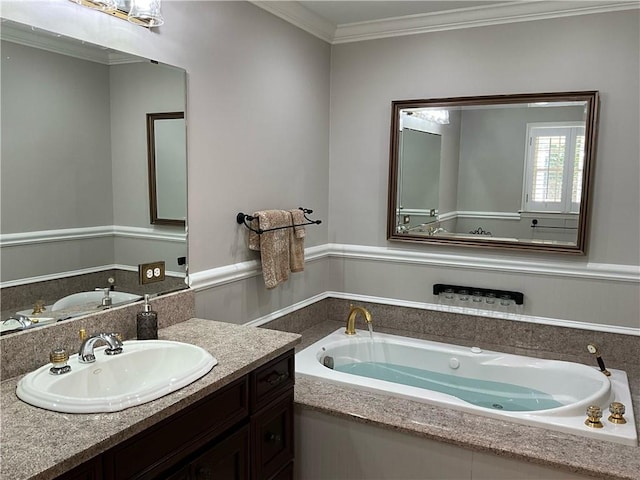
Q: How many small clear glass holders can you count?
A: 5